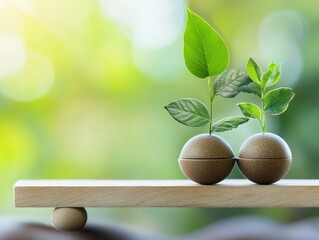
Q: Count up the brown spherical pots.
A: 2